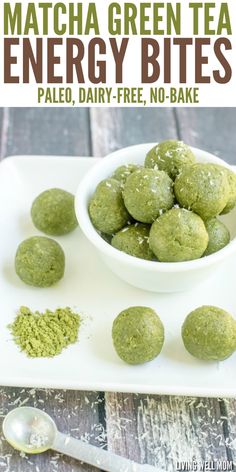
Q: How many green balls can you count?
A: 13